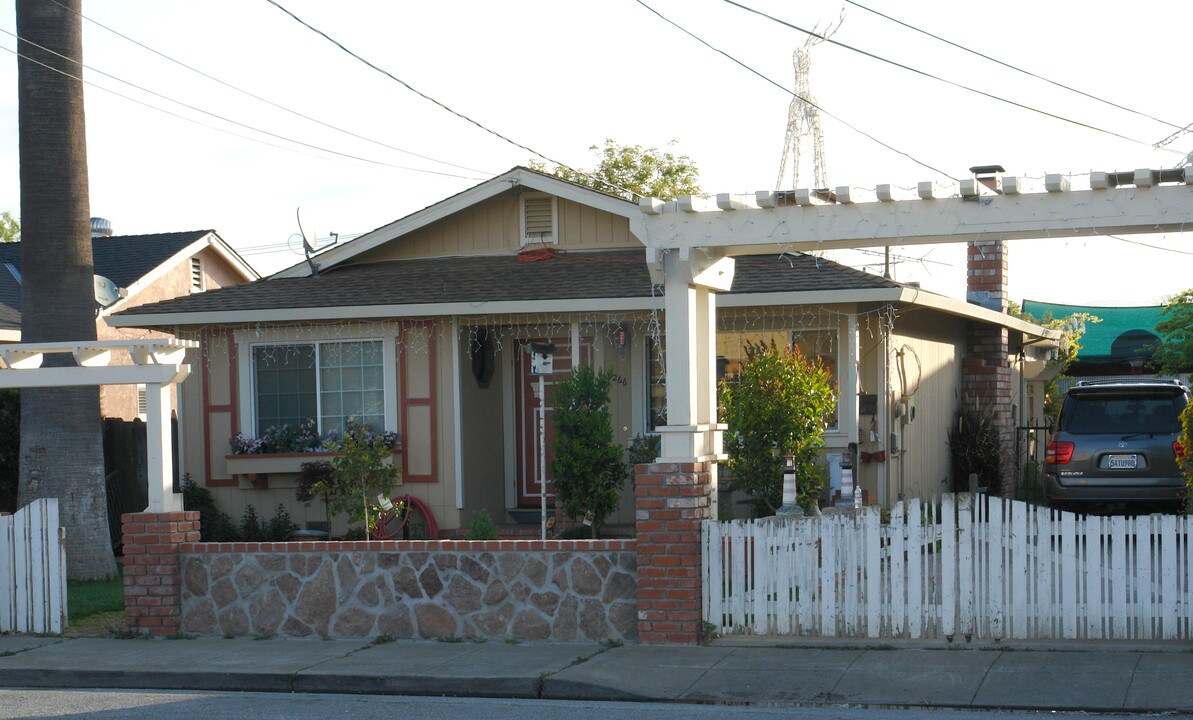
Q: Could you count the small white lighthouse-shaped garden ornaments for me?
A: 2